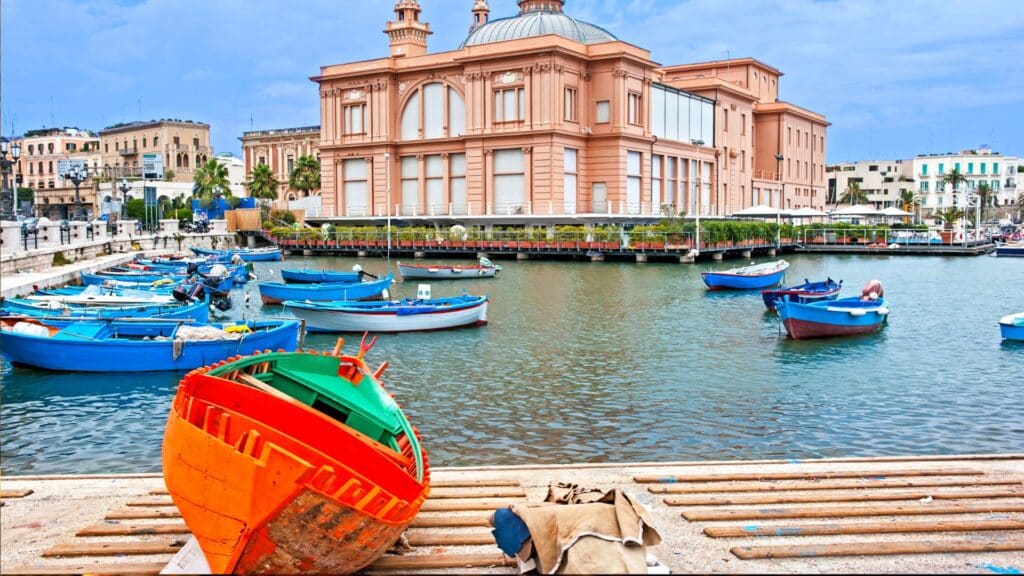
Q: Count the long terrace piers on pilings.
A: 1